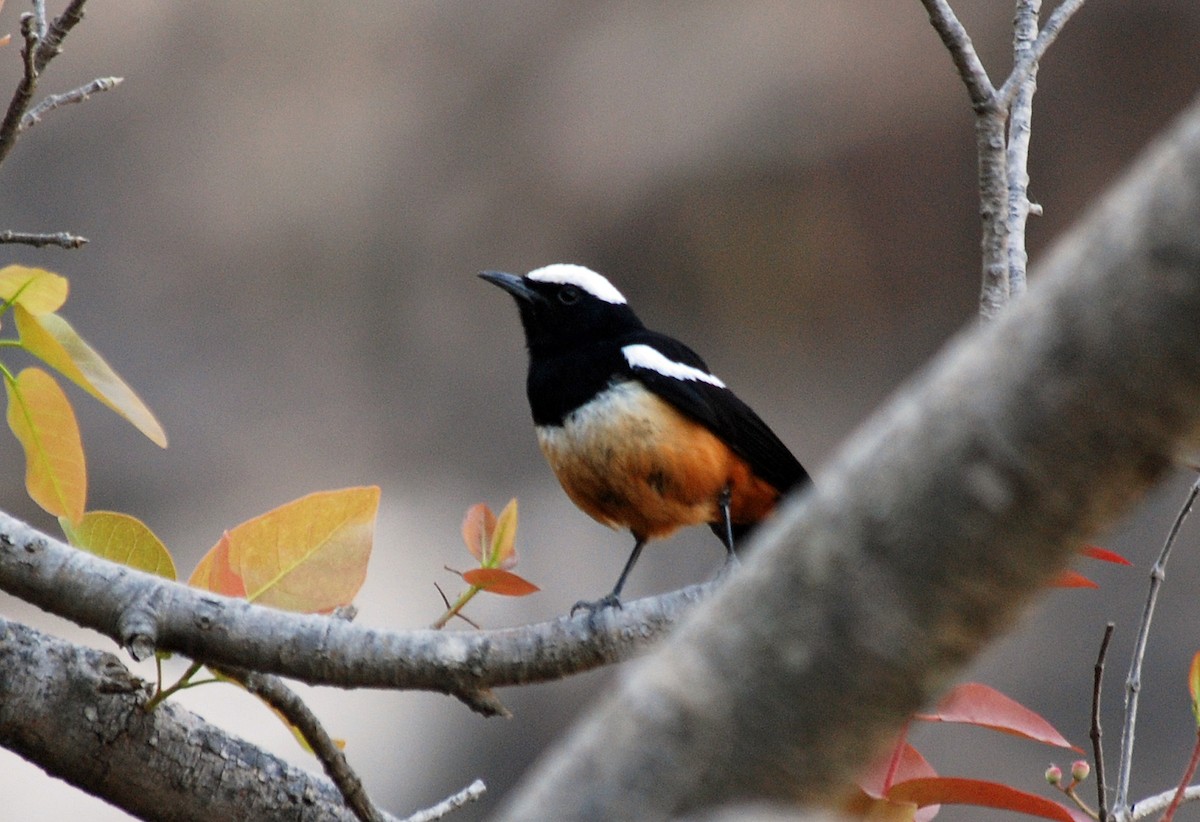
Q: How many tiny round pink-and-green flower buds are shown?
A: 2